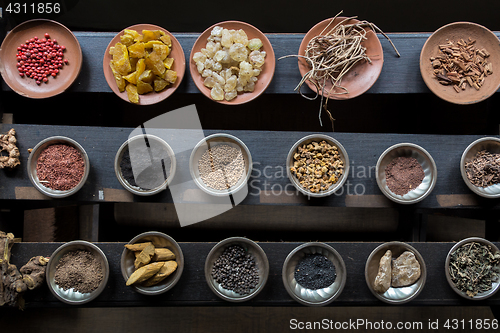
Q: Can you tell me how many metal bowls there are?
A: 12